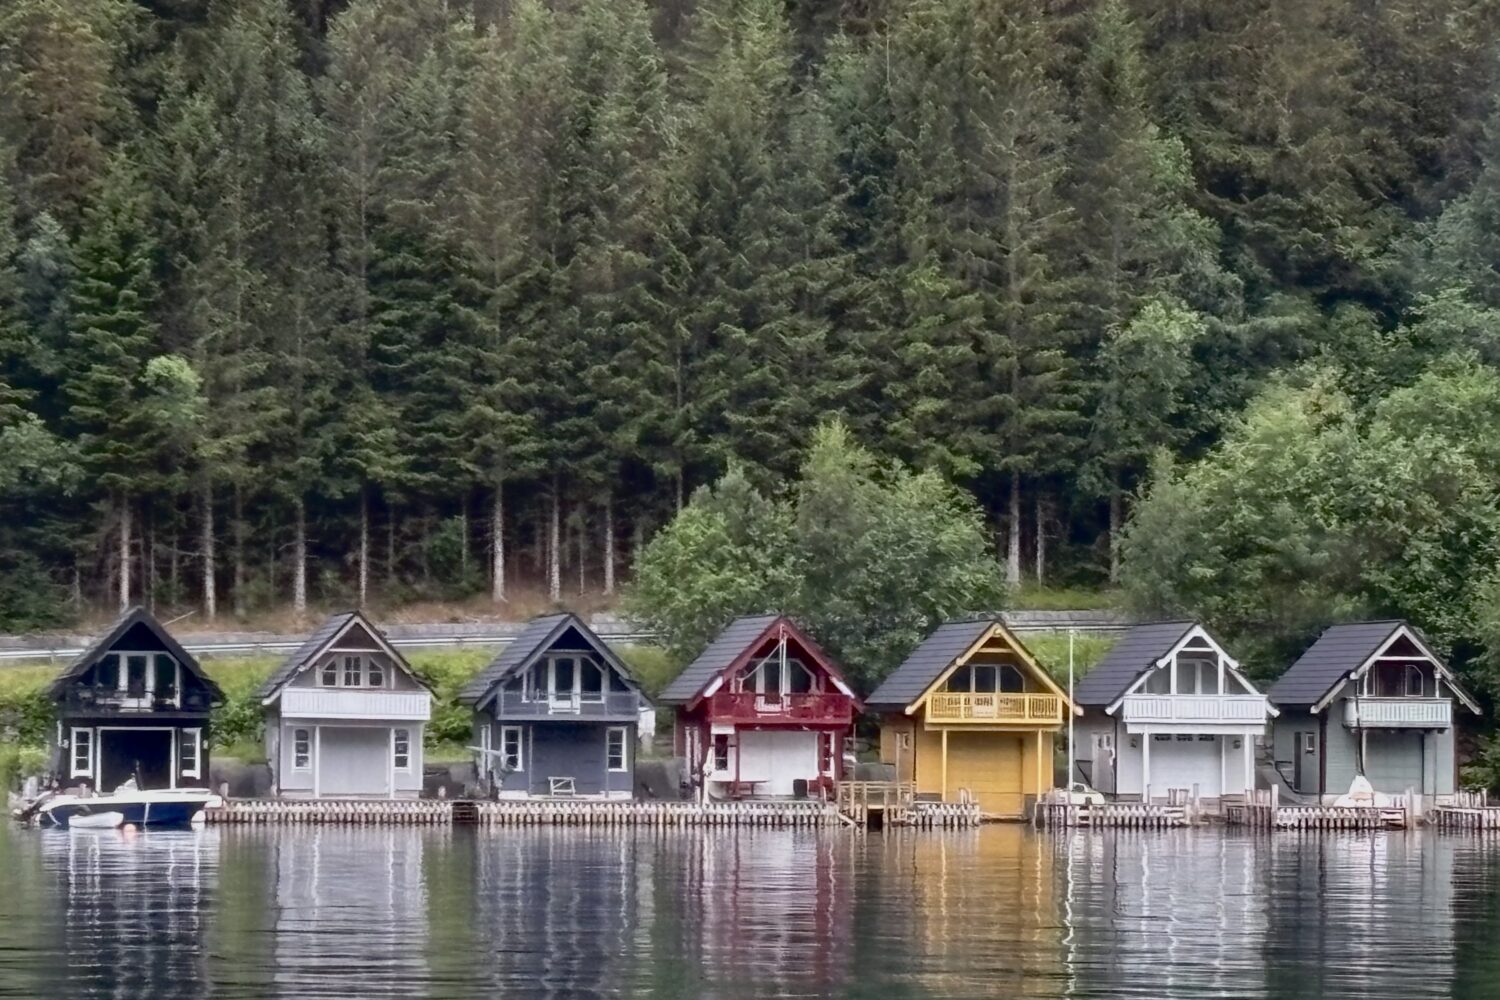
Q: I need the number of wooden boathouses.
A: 7